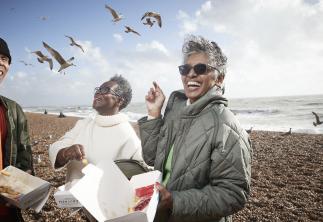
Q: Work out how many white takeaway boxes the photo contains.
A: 3